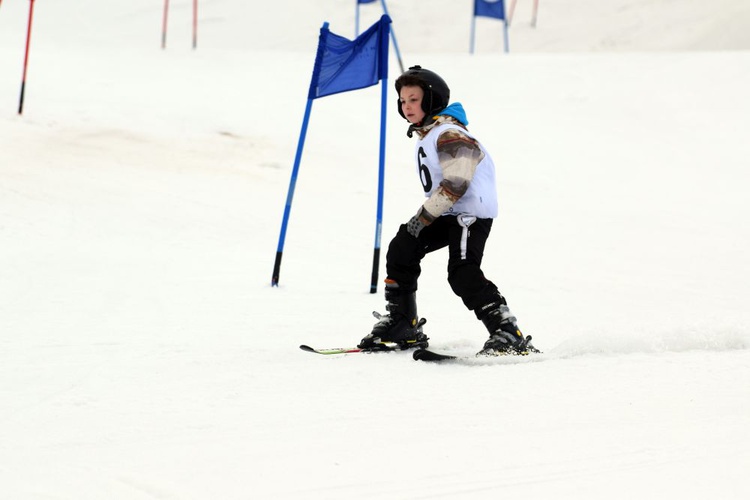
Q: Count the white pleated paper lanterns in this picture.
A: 0